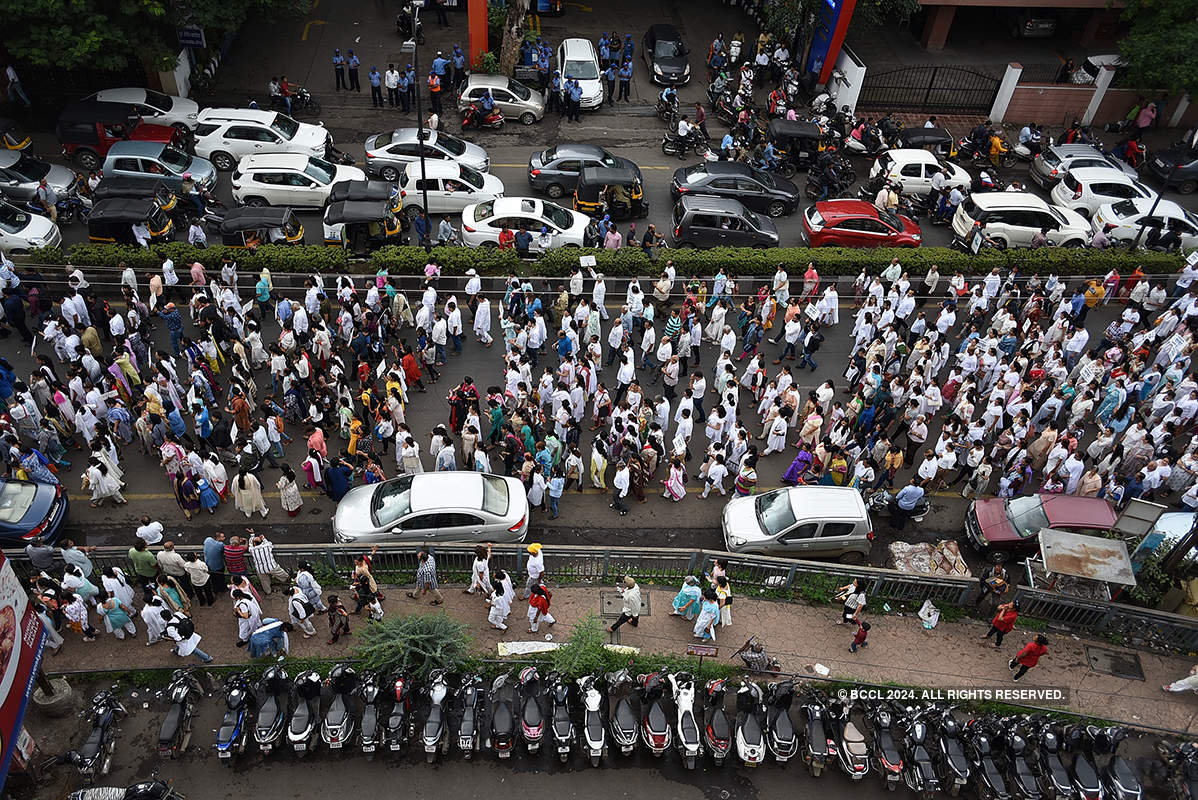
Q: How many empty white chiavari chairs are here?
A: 0